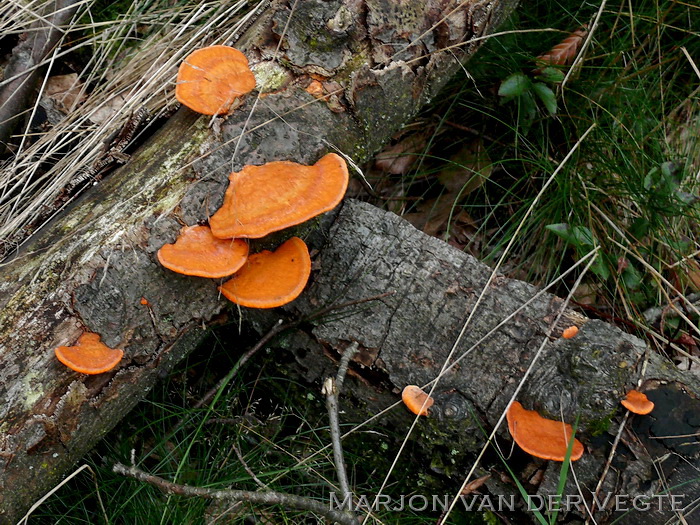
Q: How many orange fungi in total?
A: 9